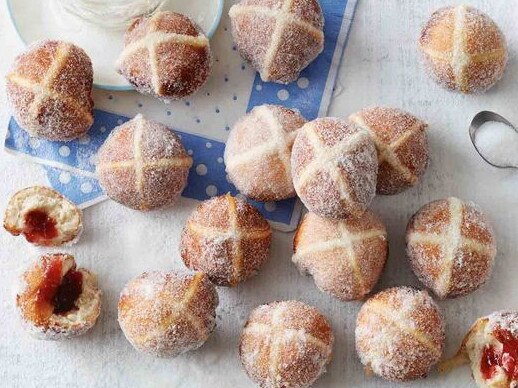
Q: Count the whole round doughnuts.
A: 14